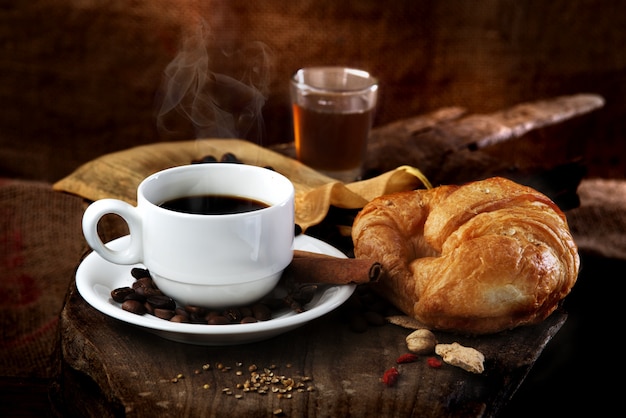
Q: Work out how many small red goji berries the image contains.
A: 3